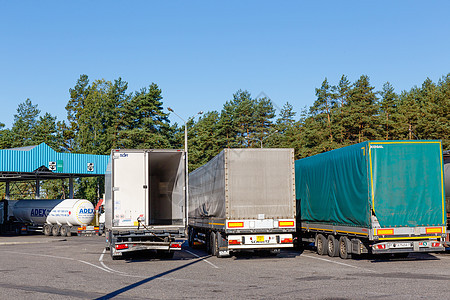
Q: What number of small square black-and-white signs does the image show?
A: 2